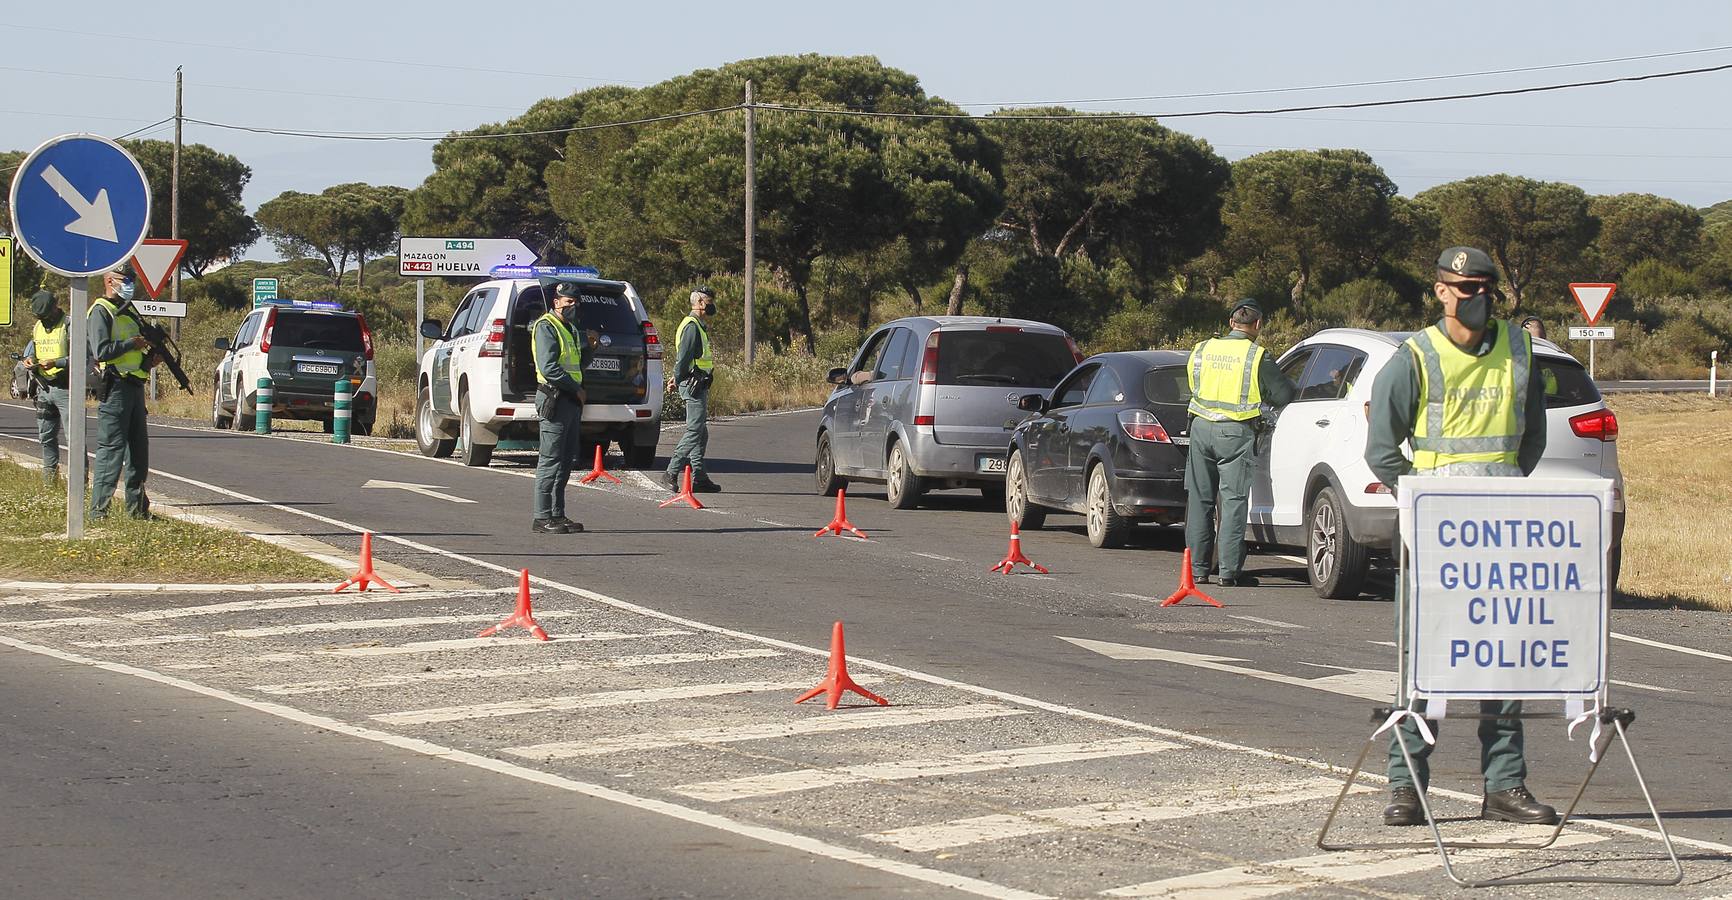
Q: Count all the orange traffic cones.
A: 8